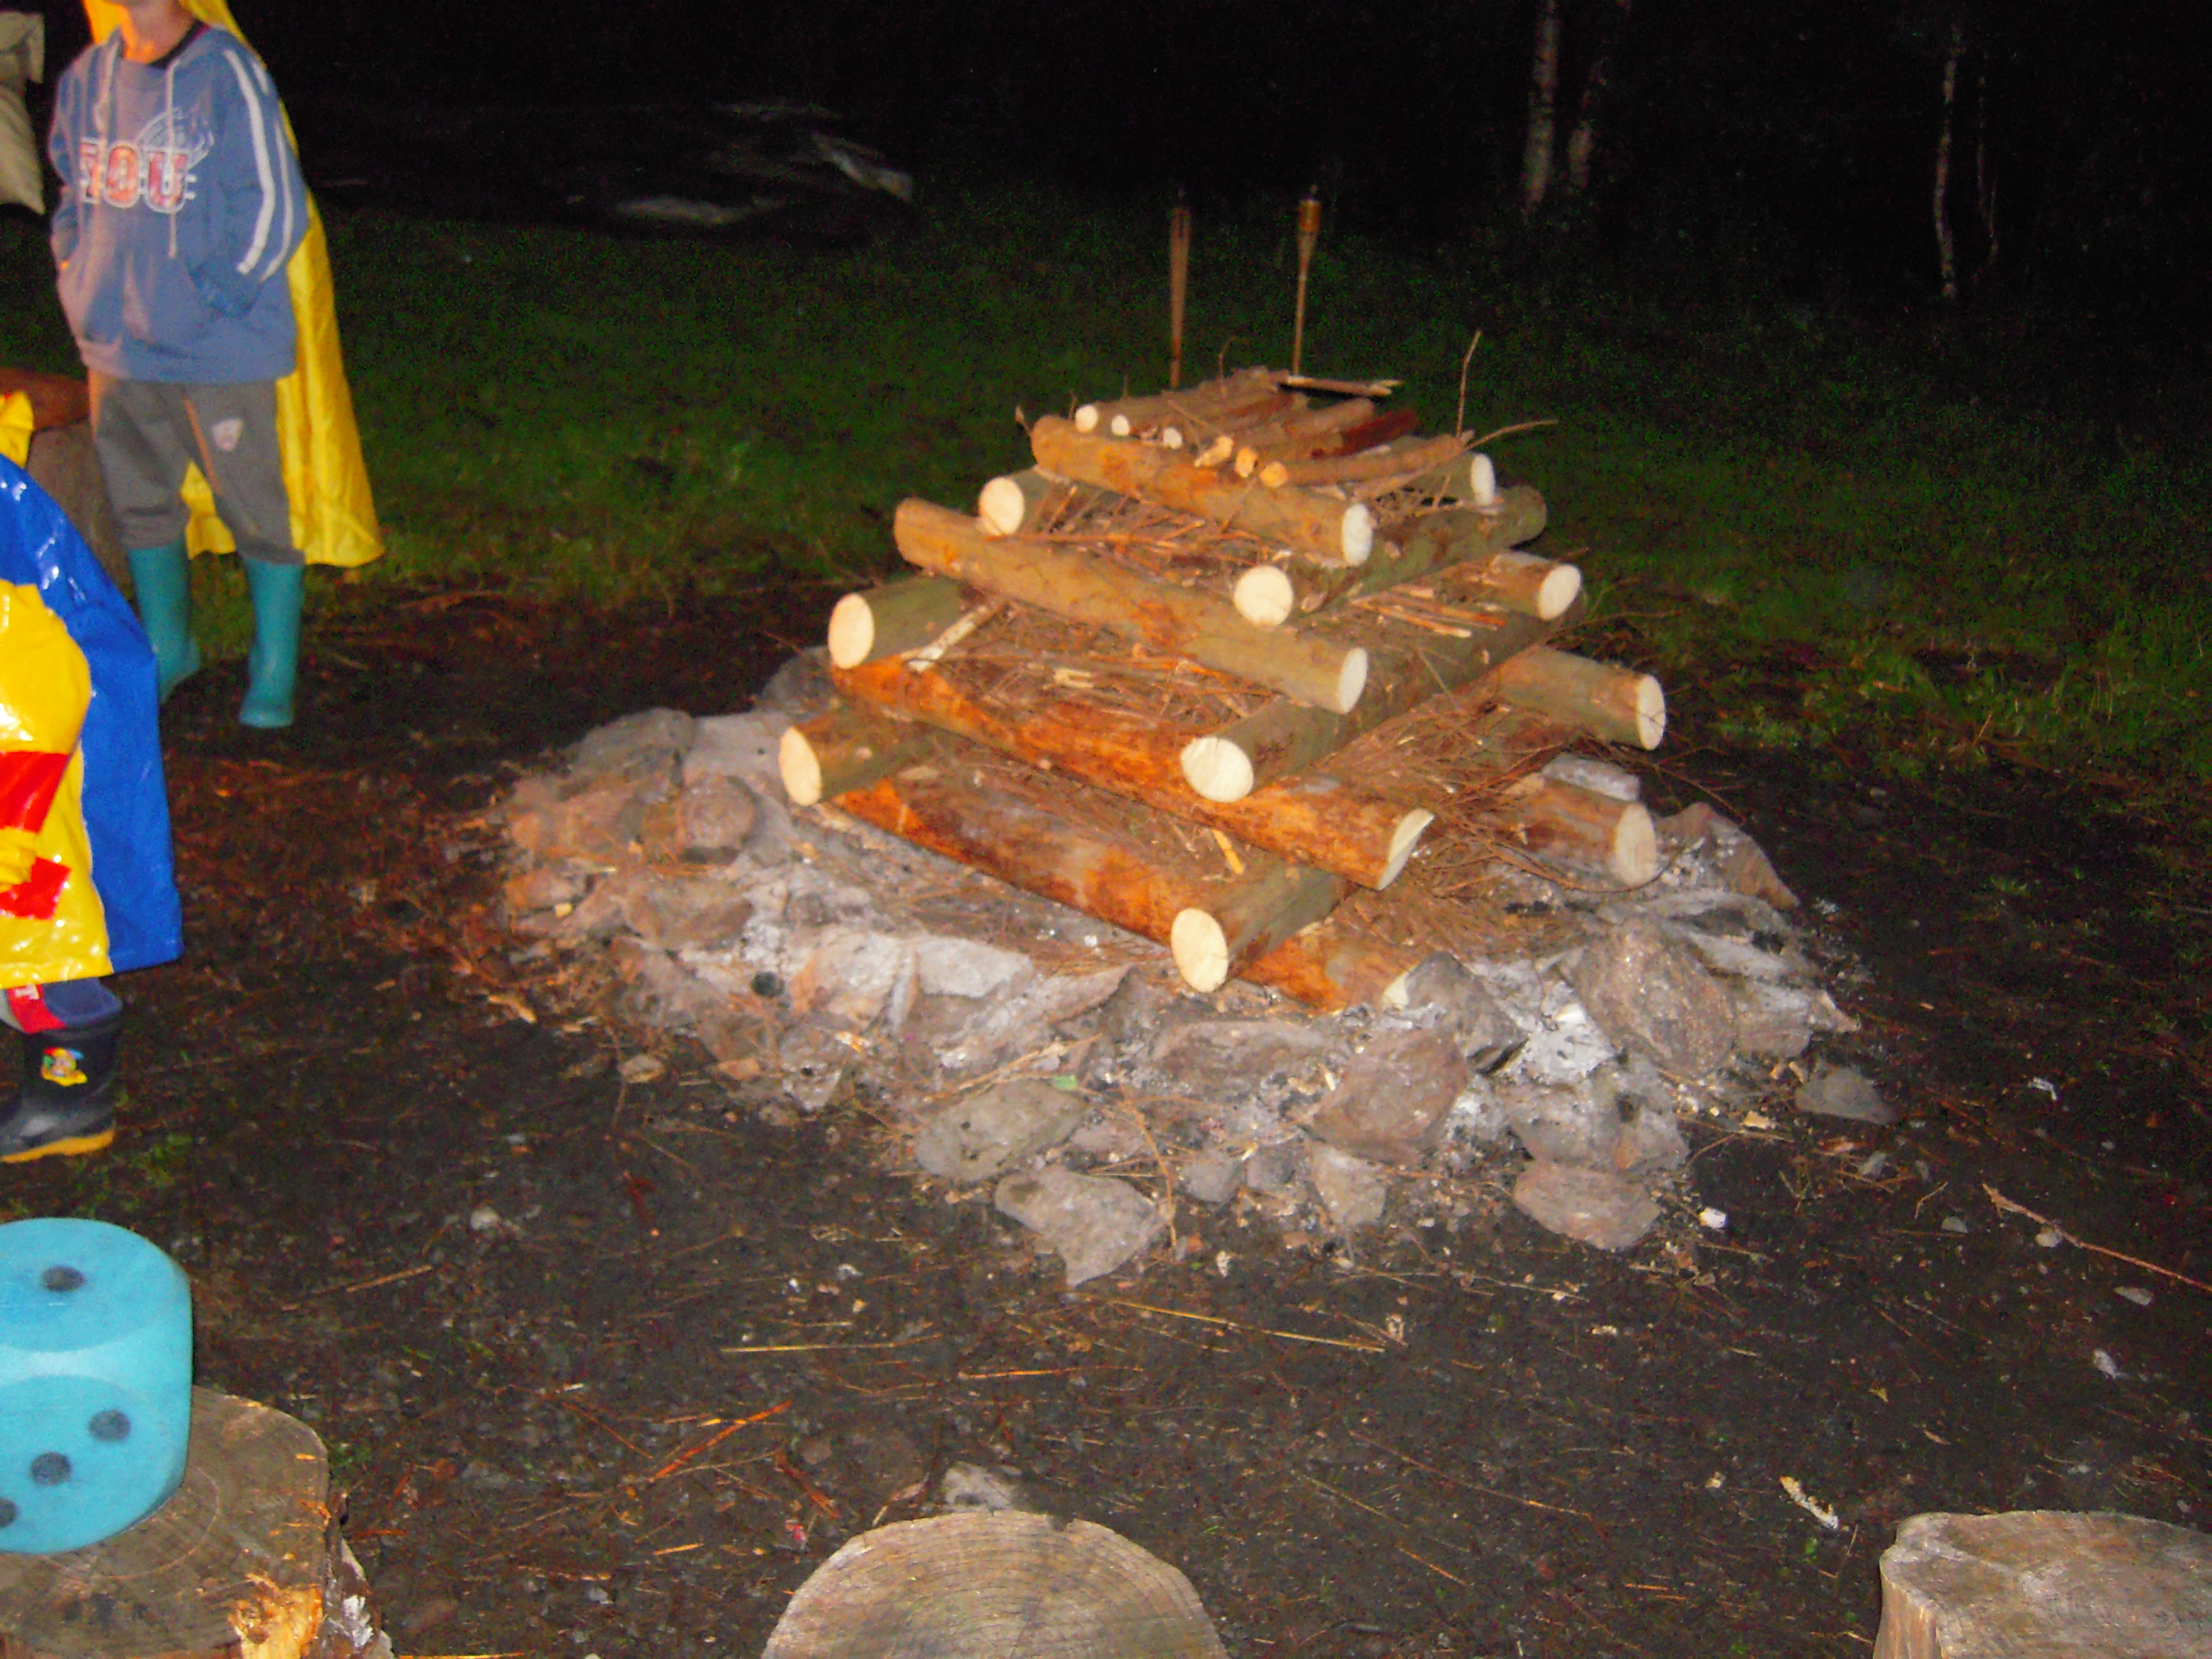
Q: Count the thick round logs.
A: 14